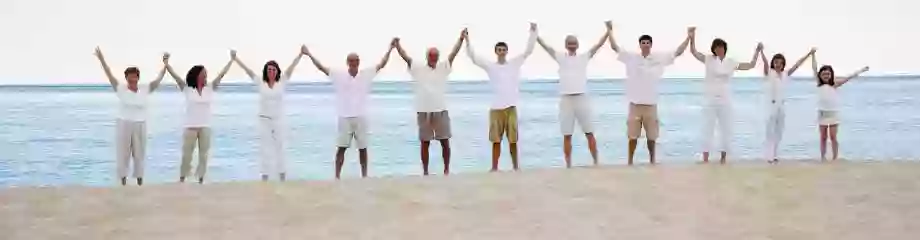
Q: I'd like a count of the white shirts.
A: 11